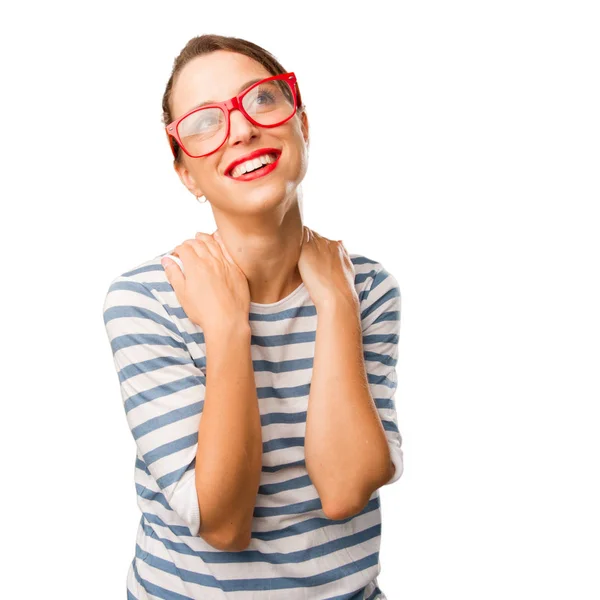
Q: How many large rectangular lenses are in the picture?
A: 2